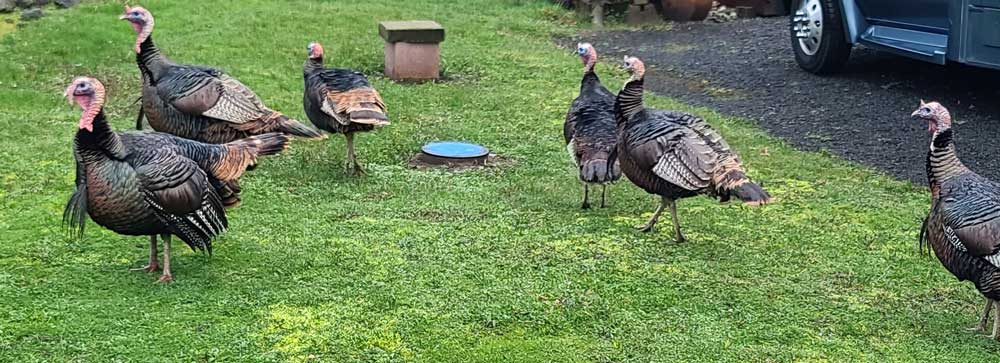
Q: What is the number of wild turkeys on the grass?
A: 6